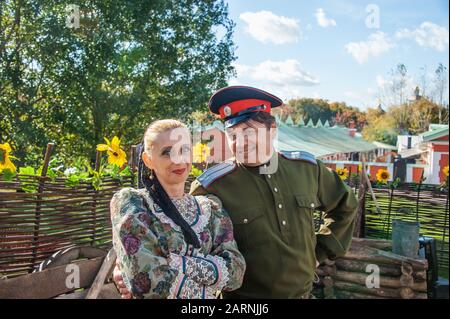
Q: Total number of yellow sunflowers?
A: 6